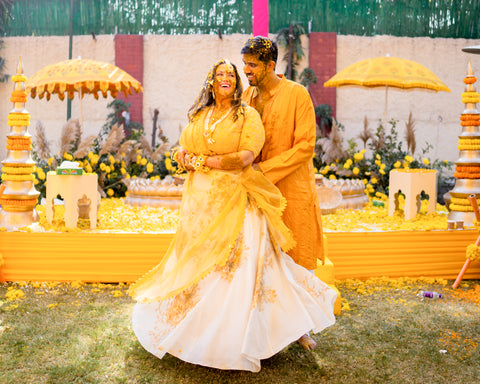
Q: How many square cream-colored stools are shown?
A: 2